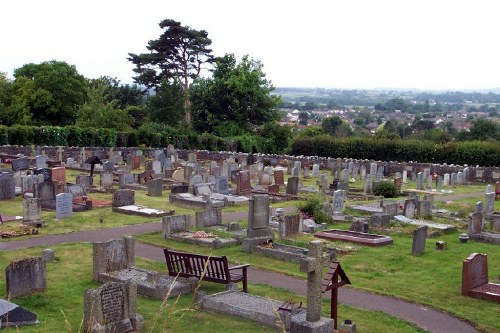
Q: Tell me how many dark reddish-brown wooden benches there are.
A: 1